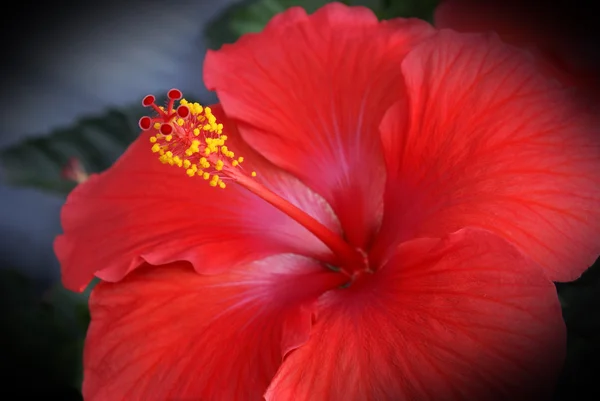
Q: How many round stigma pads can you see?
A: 5